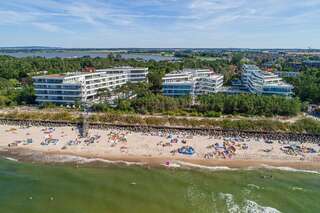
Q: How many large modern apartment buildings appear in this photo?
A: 3